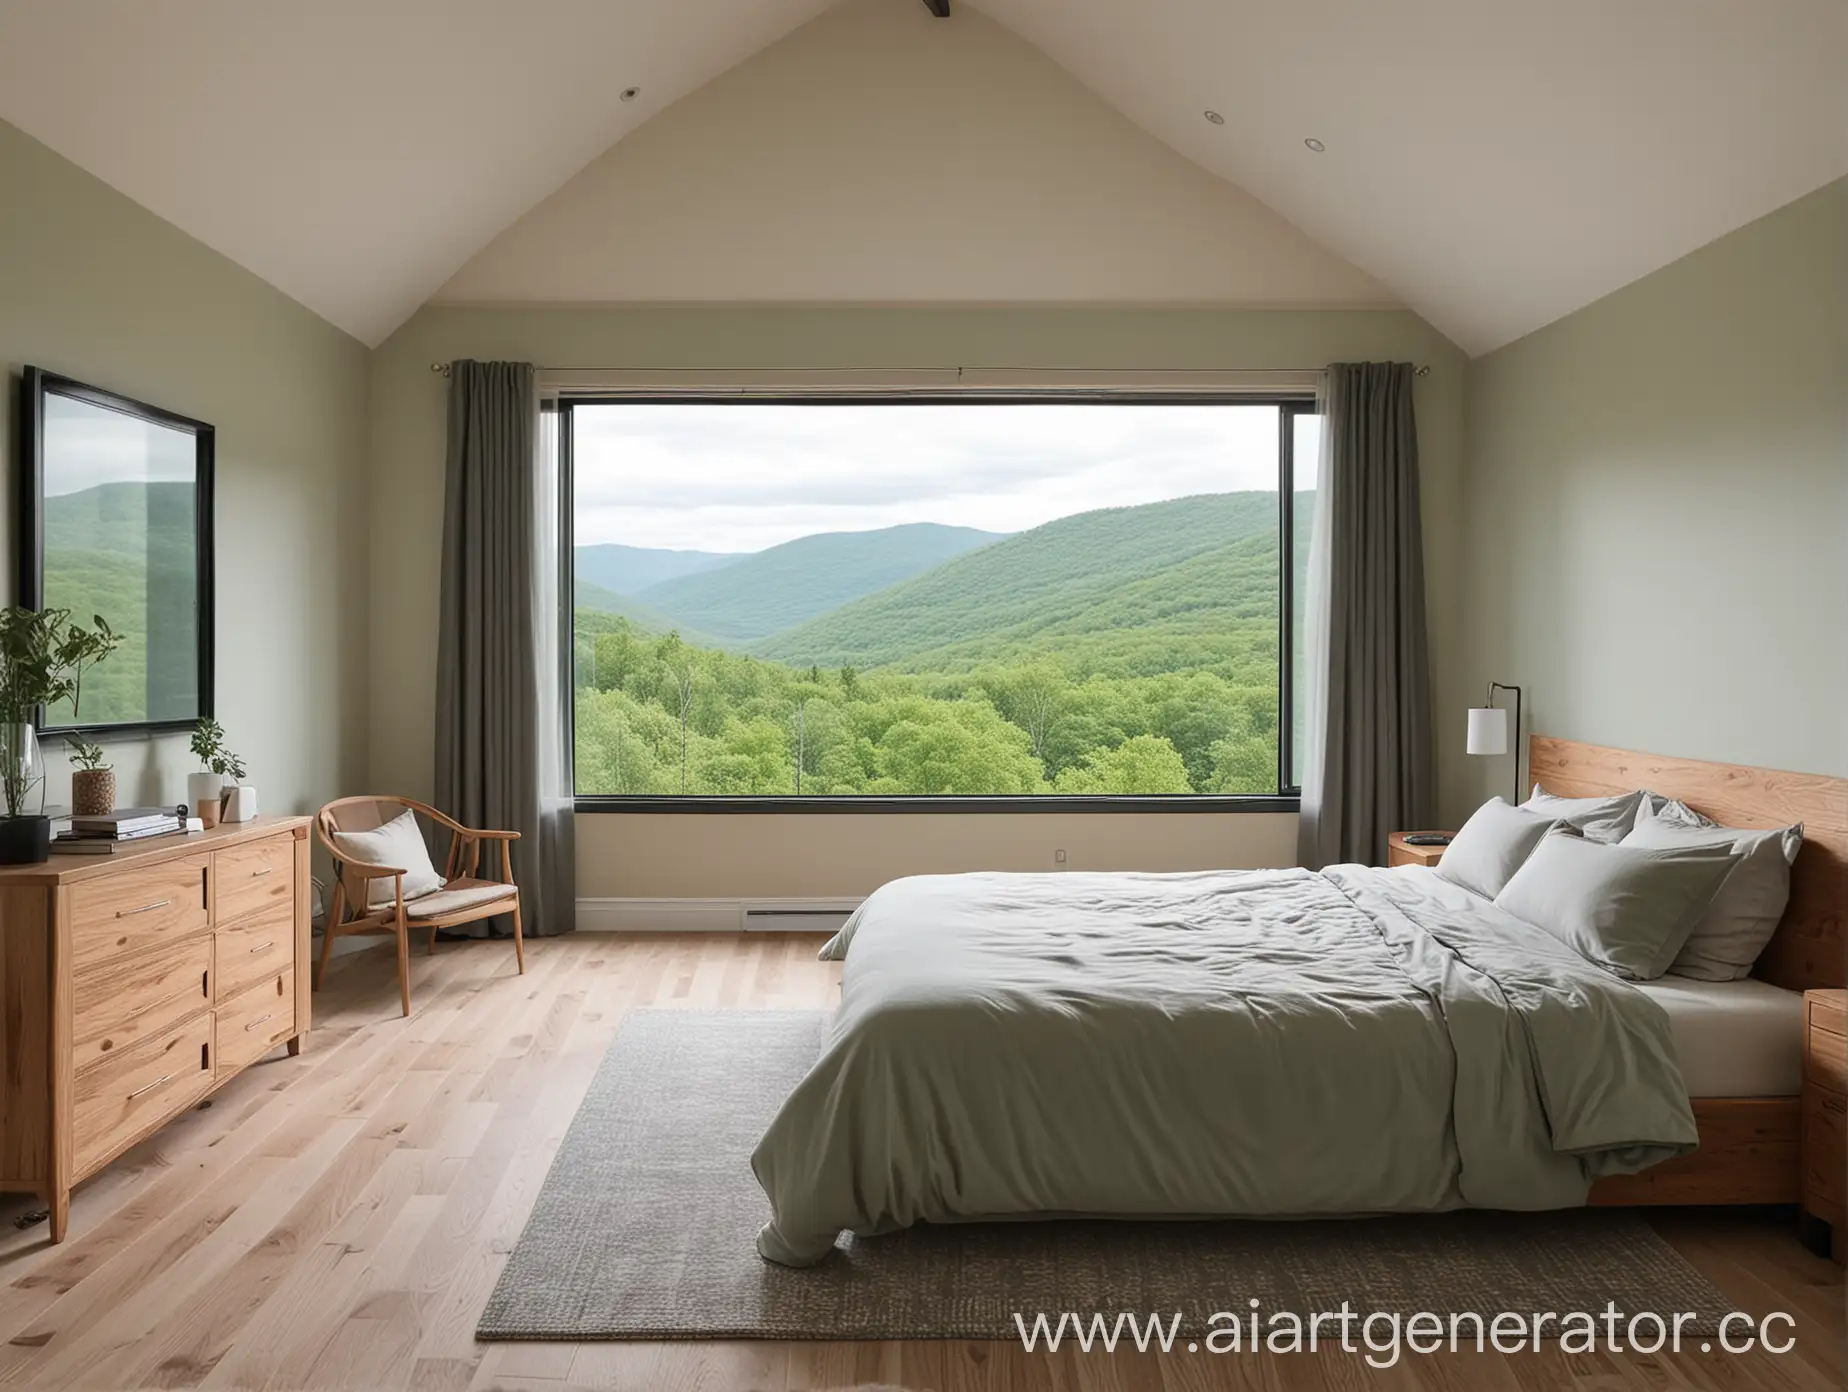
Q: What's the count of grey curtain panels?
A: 2